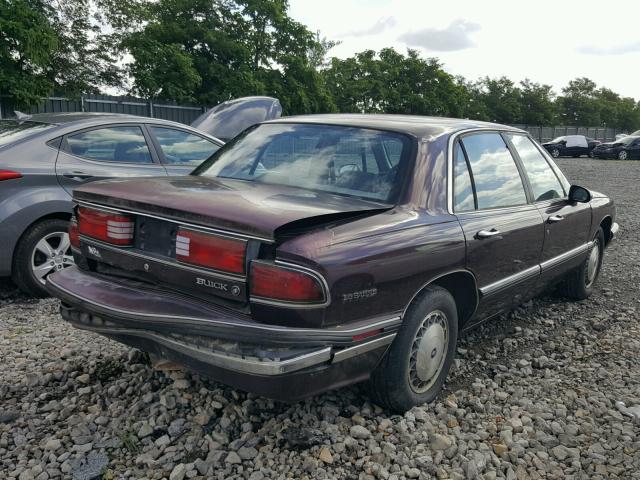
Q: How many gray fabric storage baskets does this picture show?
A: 0